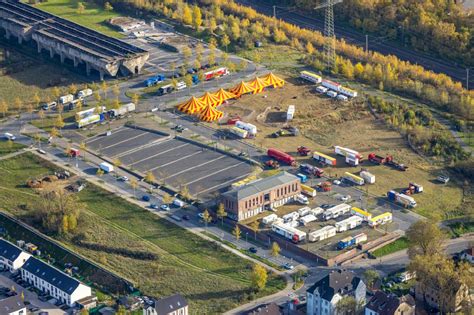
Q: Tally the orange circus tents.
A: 7